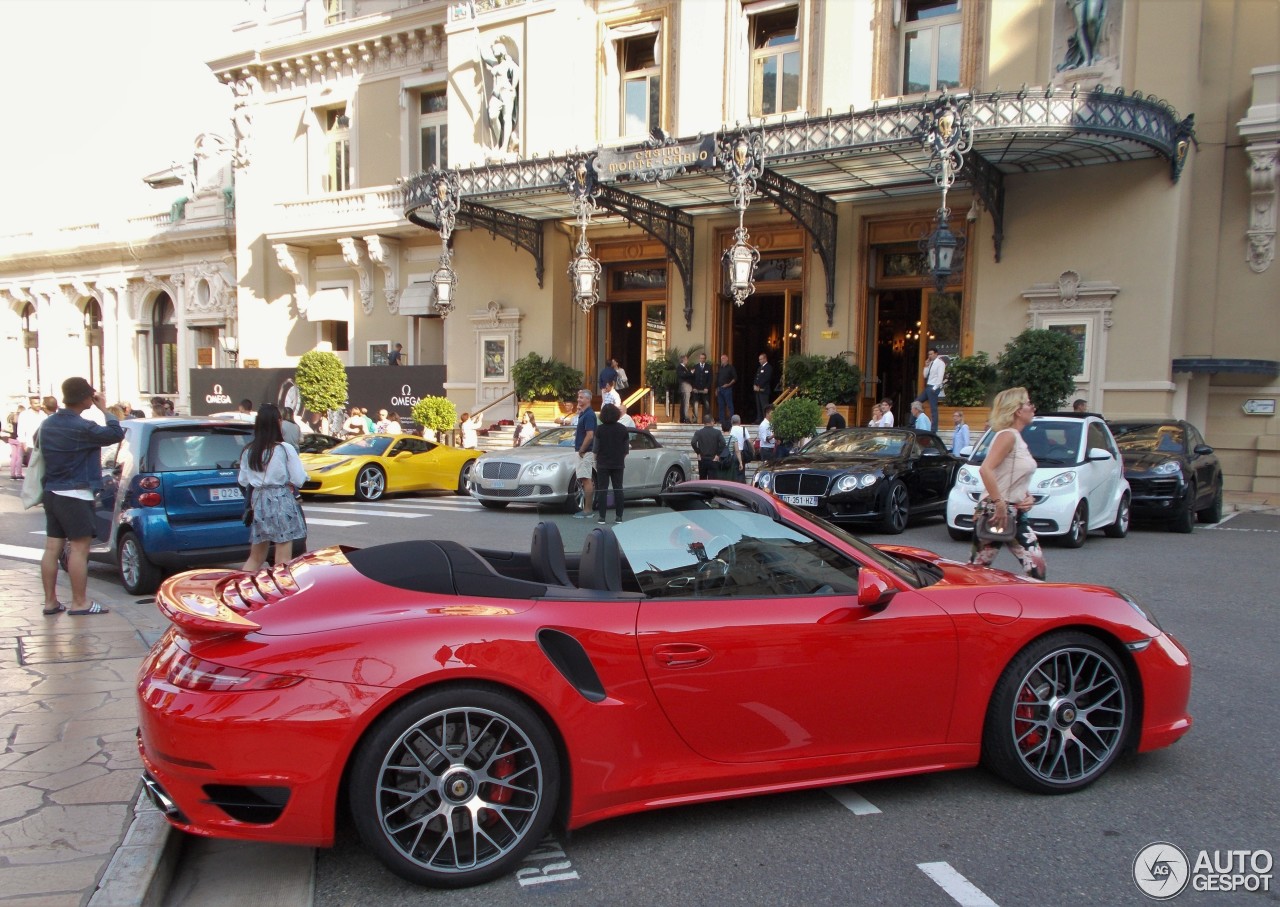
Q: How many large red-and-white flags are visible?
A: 0